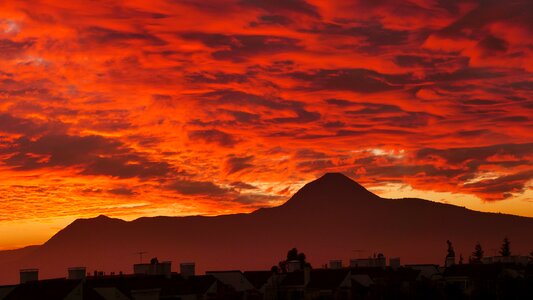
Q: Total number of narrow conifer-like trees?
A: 3